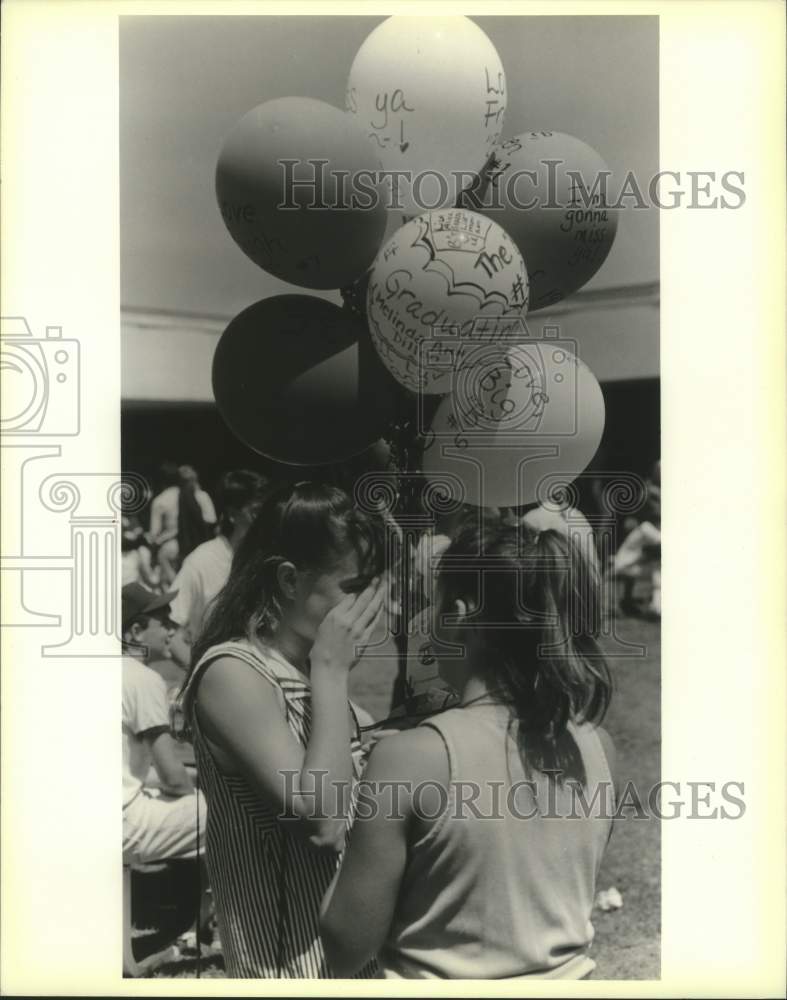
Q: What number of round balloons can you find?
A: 6